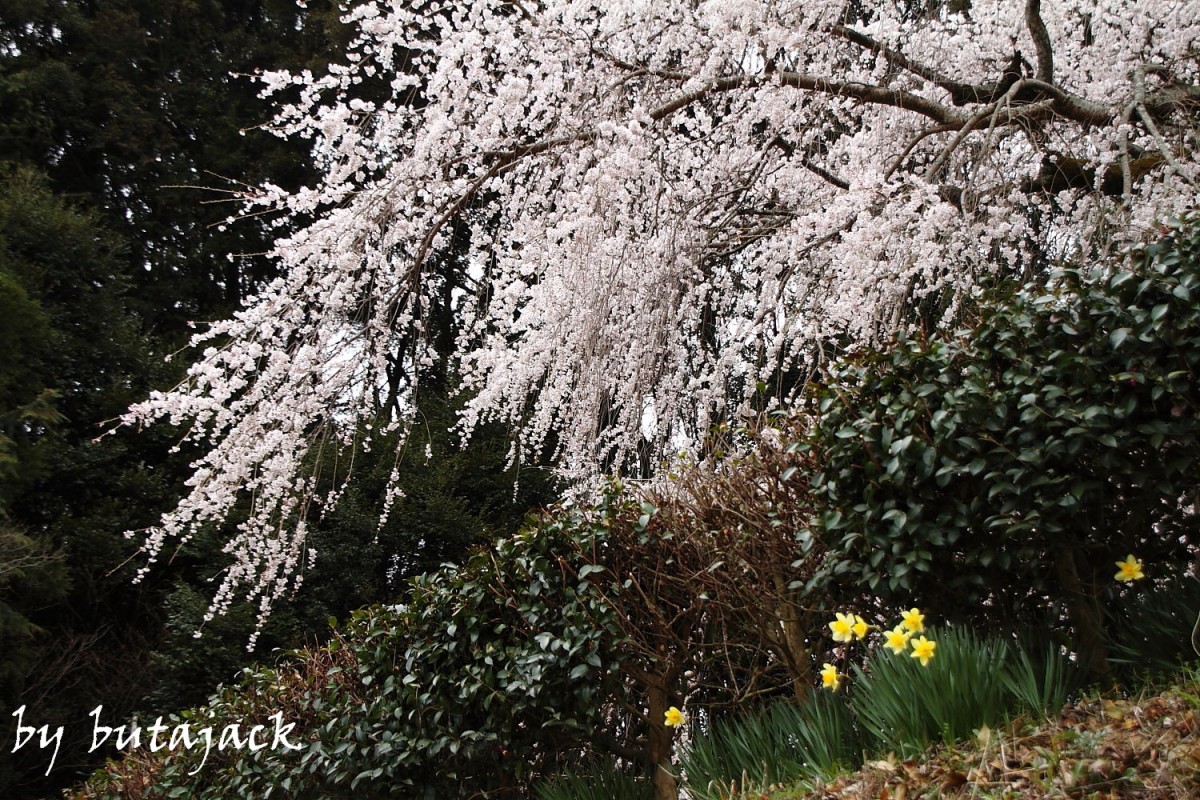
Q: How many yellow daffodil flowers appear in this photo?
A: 8